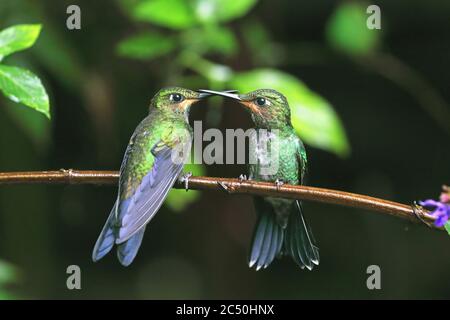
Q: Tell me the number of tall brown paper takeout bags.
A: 0